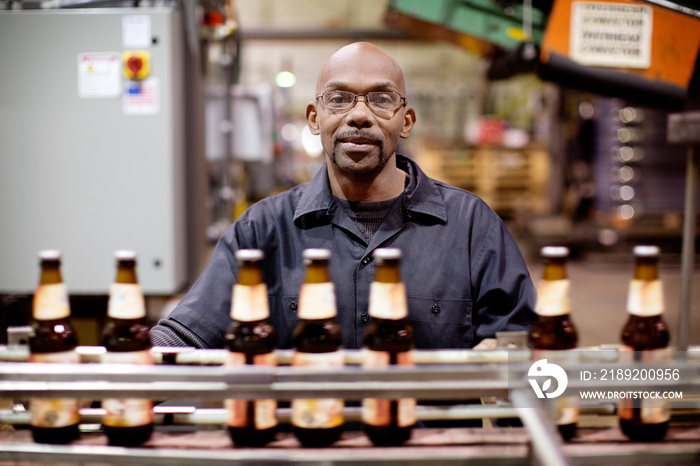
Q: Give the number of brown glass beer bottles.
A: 7